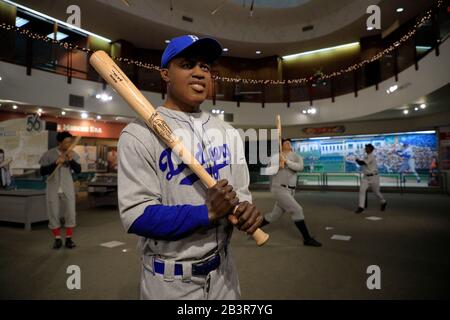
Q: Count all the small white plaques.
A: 3